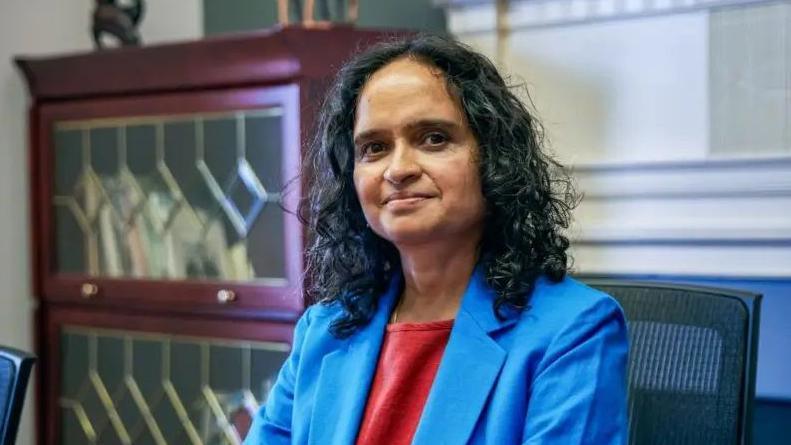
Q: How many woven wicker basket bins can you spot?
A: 0